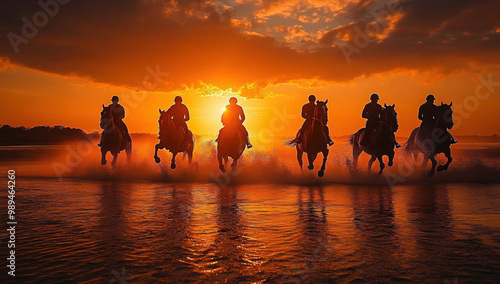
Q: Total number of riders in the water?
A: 6